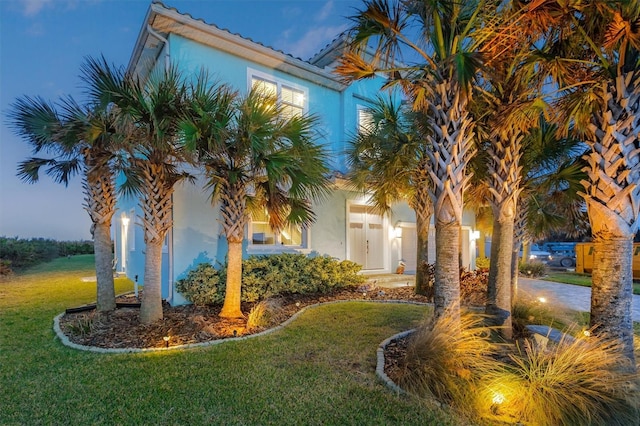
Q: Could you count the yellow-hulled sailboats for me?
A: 0